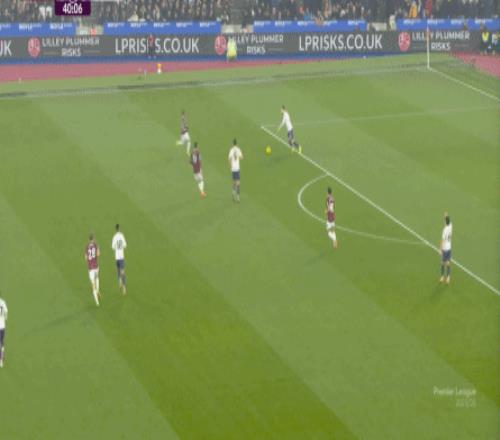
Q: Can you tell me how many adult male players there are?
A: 9